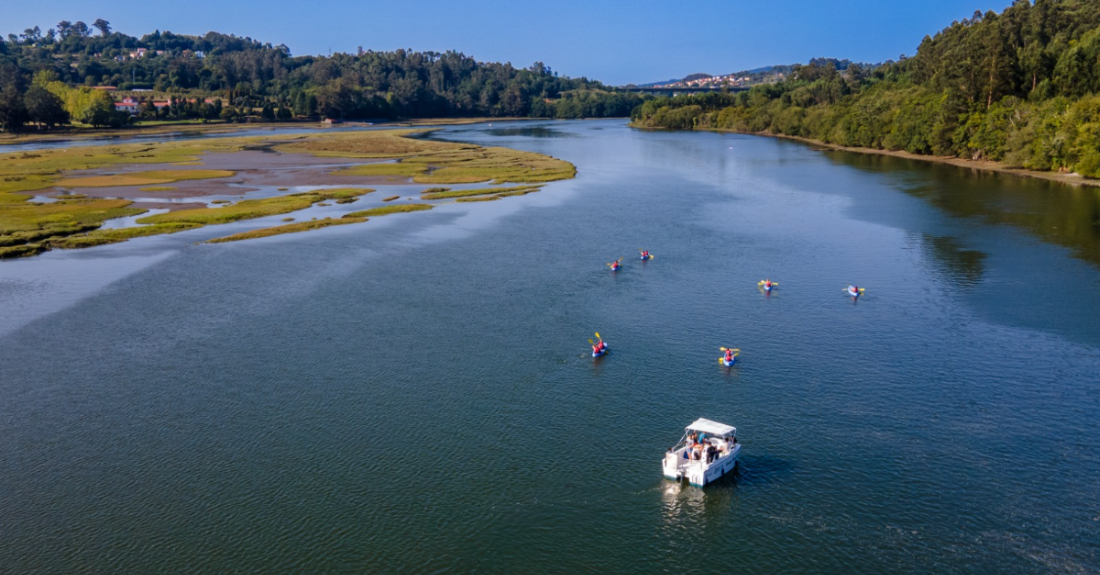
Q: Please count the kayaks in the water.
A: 6